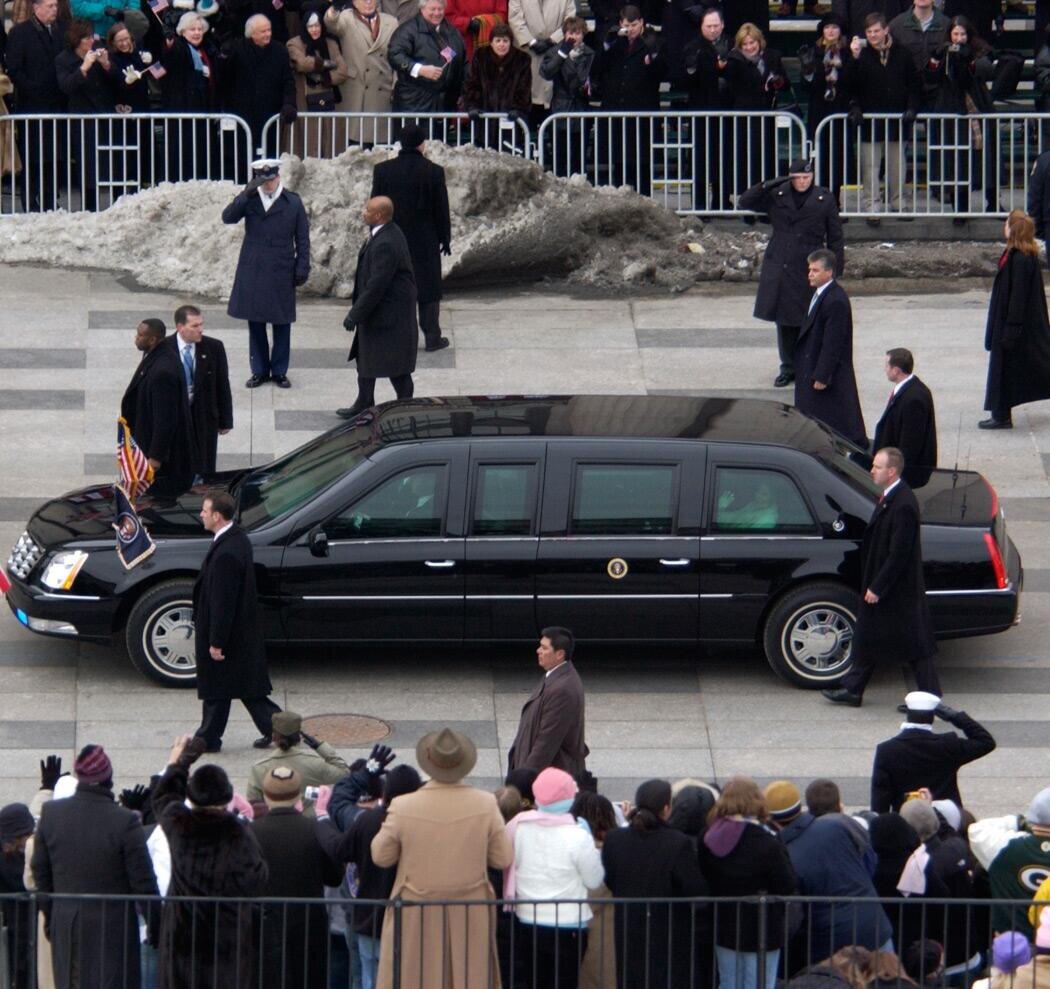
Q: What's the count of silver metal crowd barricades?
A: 4